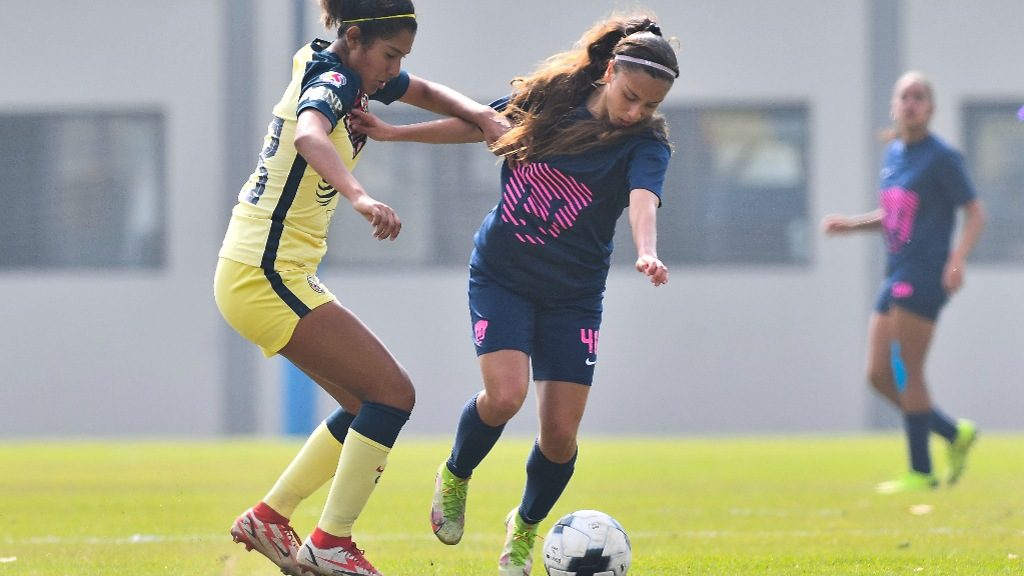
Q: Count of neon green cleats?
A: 4